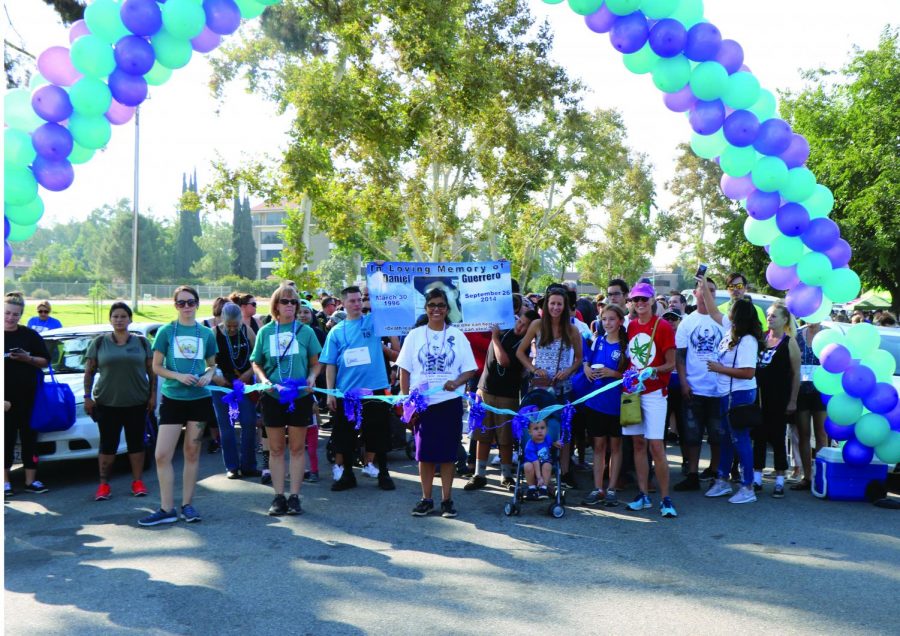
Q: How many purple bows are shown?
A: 8